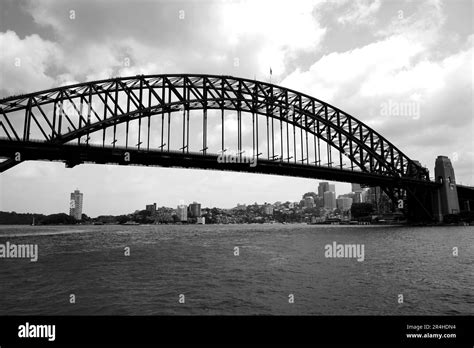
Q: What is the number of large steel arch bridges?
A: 1